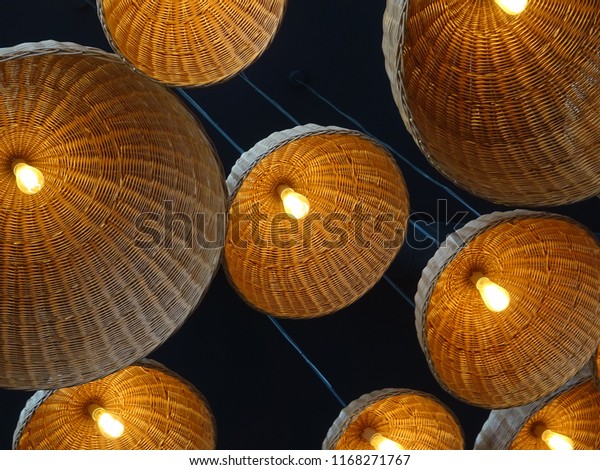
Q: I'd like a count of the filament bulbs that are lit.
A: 7